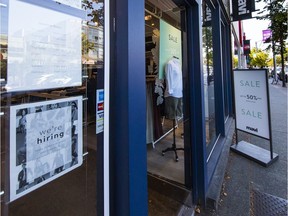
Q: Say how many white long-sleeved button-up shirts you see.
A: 1